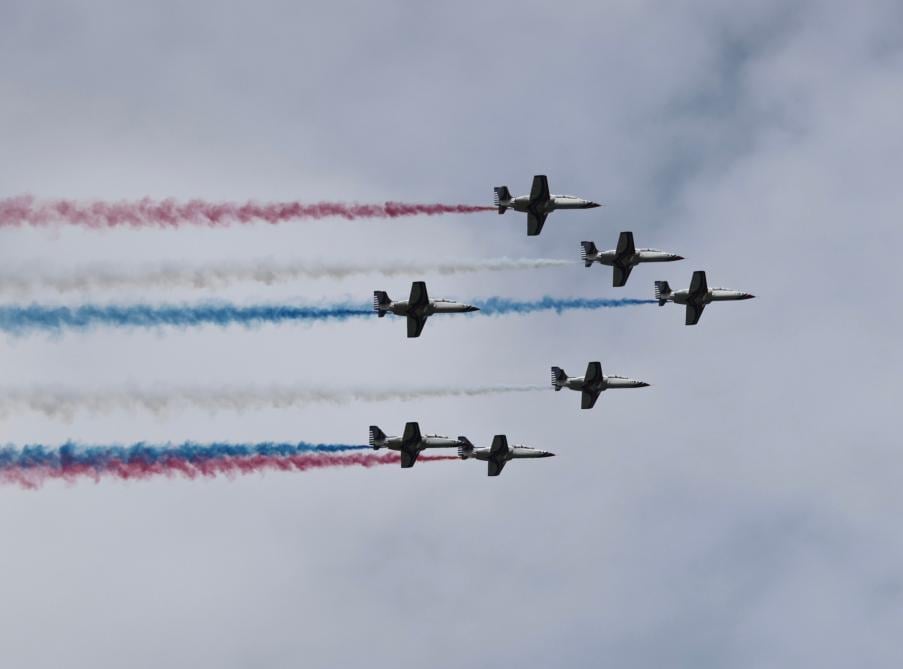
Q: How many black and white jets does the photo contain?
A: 7